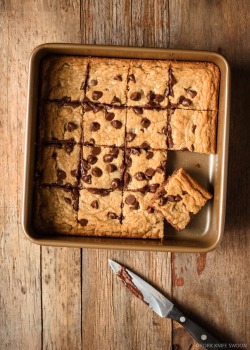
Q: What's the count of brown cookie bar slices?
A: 15